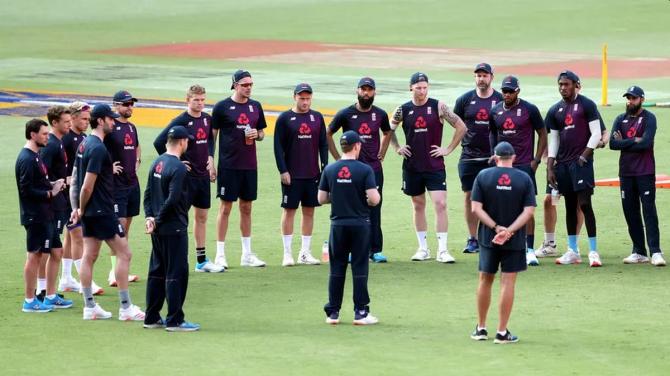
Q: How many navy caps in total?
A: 13